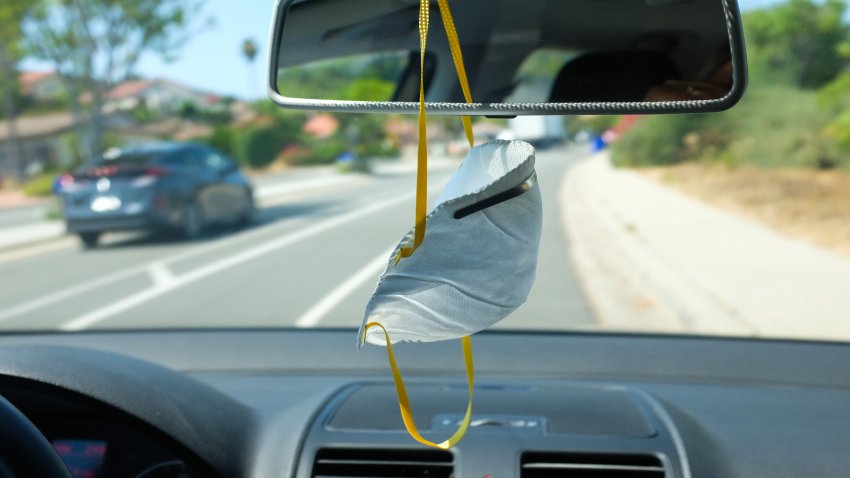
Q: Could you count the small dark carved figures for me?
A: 0